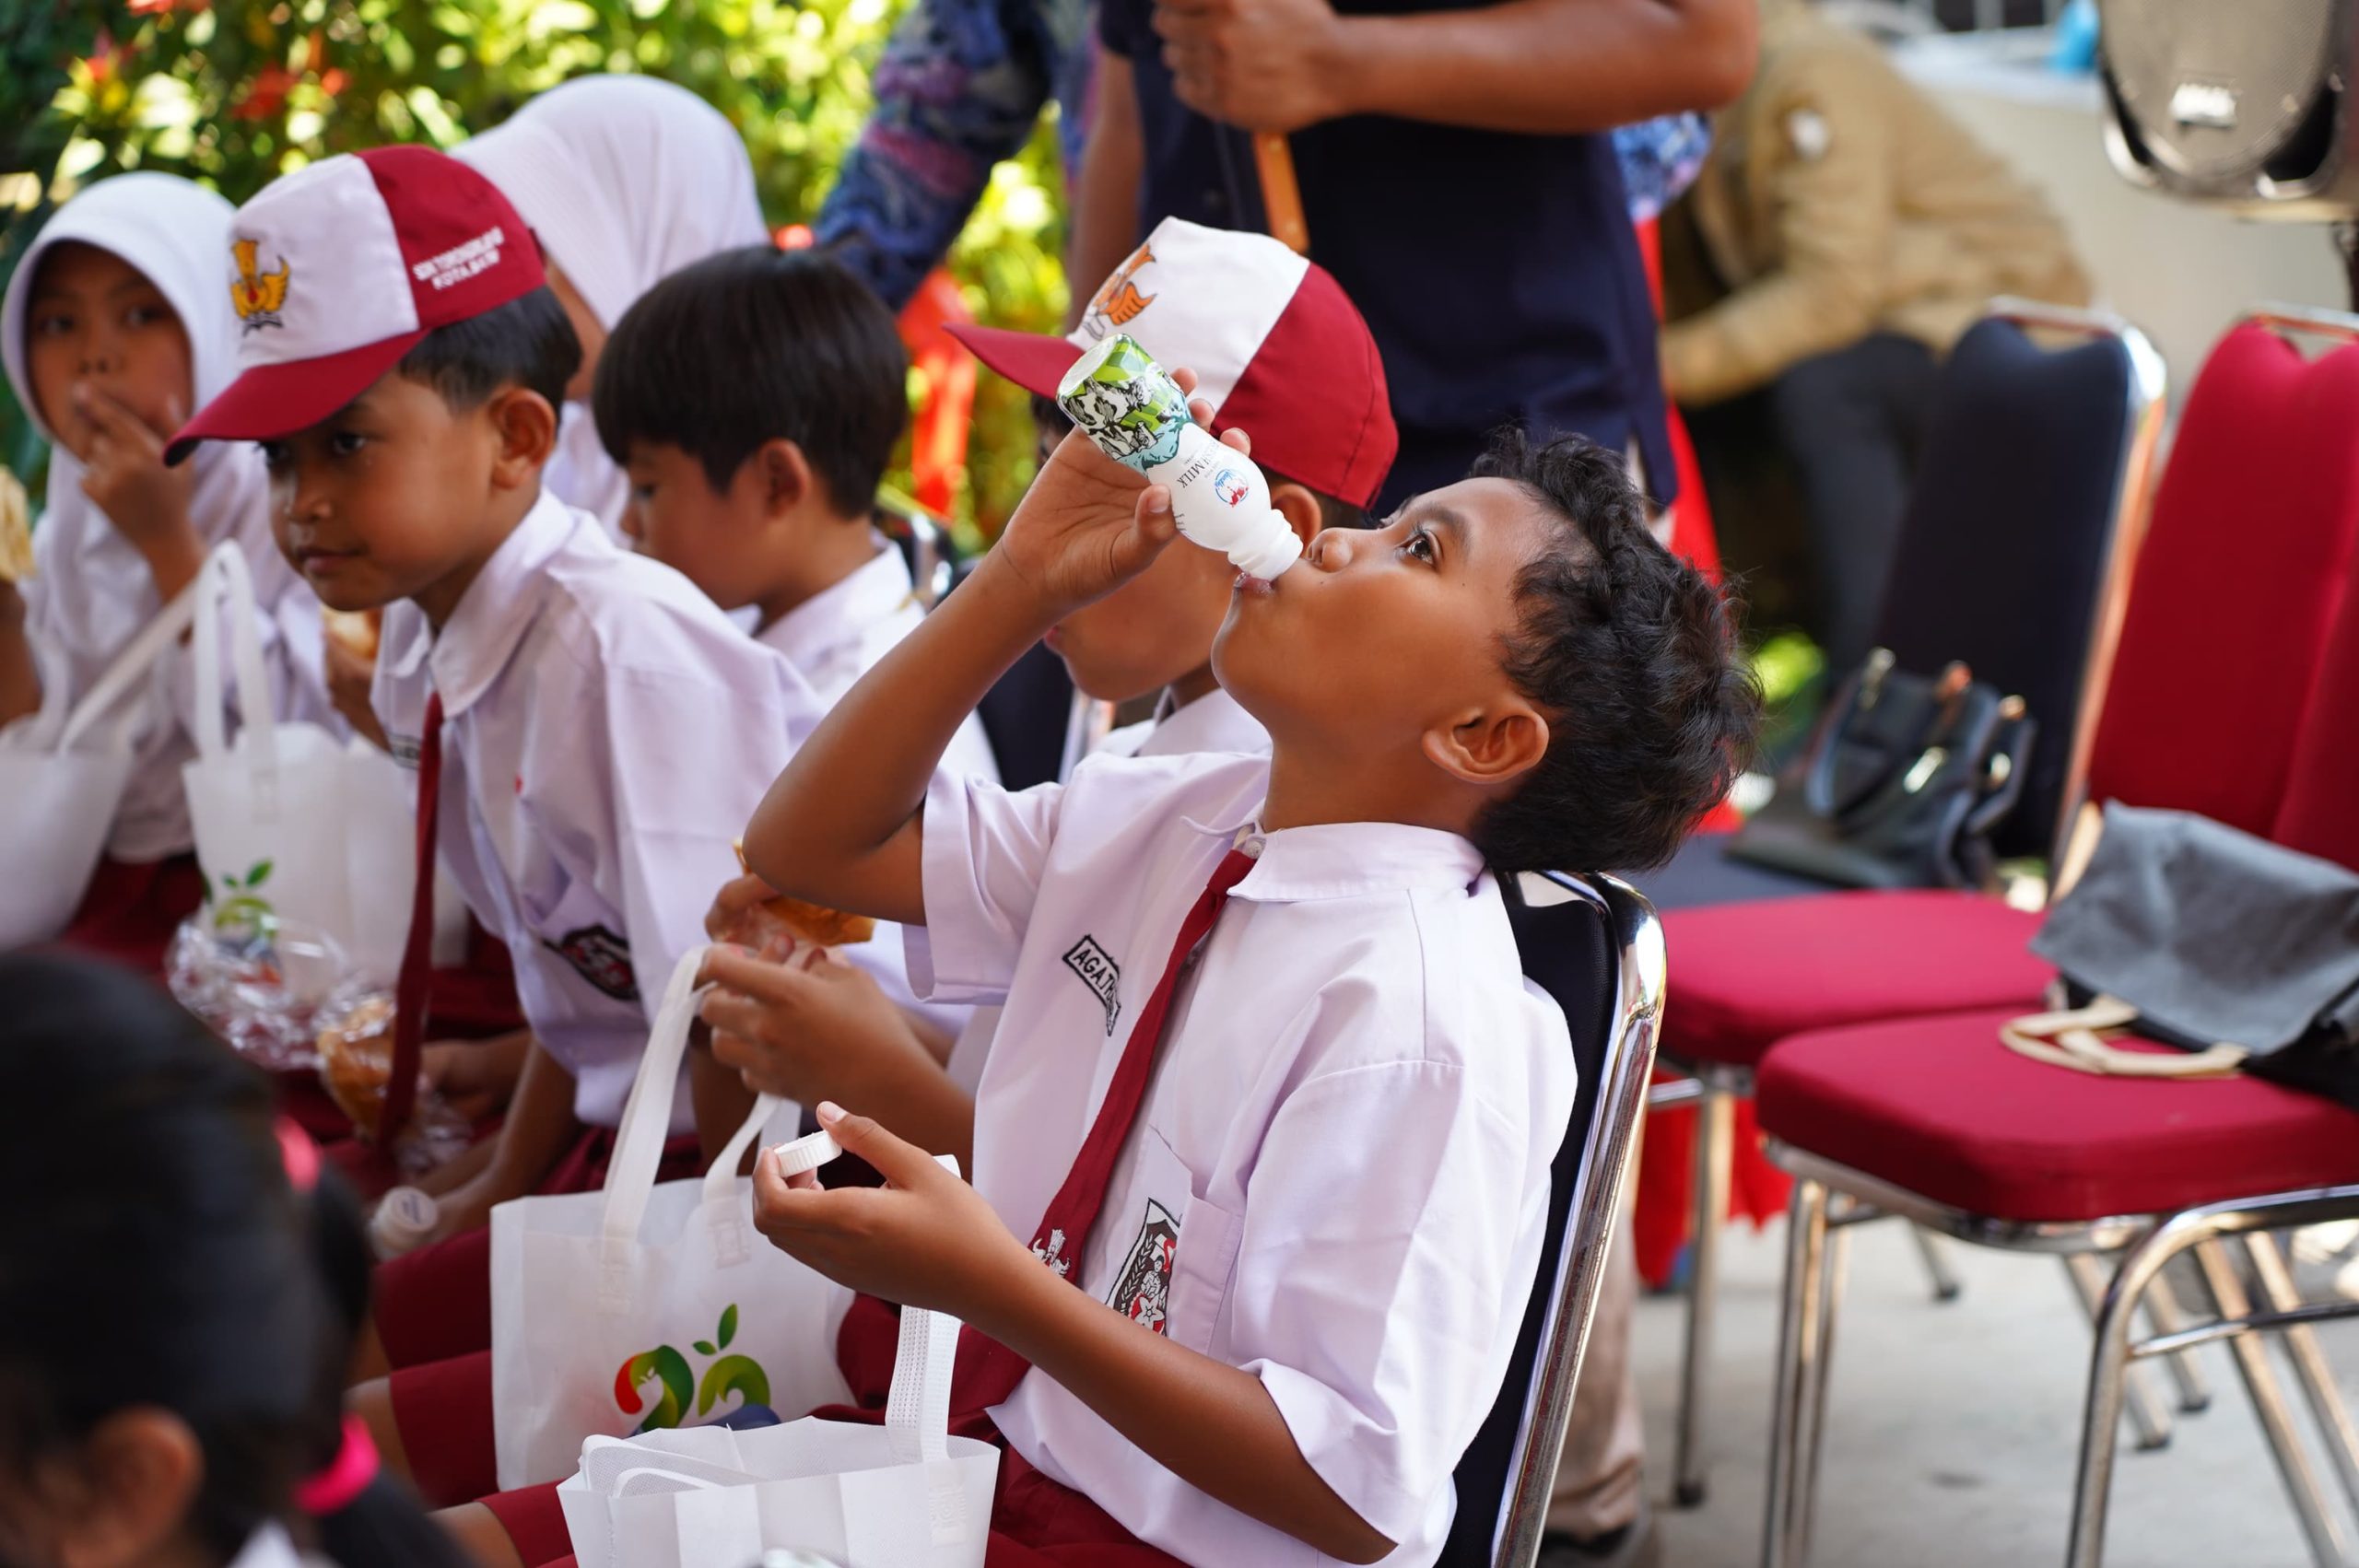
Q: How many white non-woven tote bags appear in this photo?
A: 4